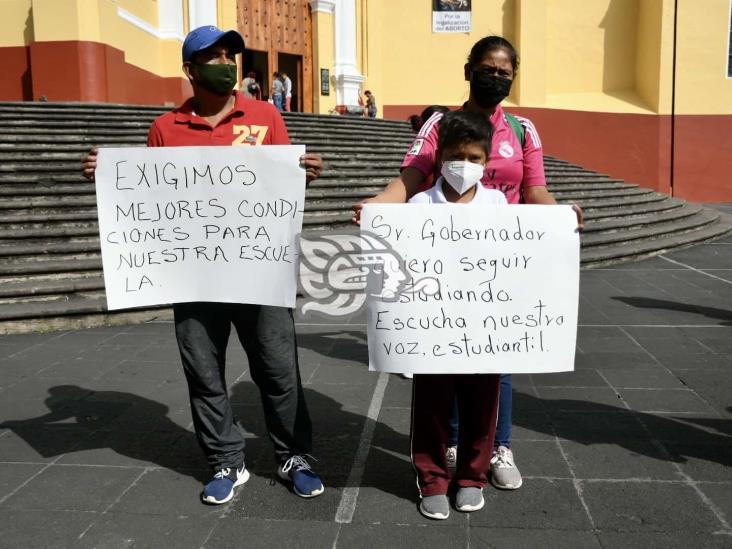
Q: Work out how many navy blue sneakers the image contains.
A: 2